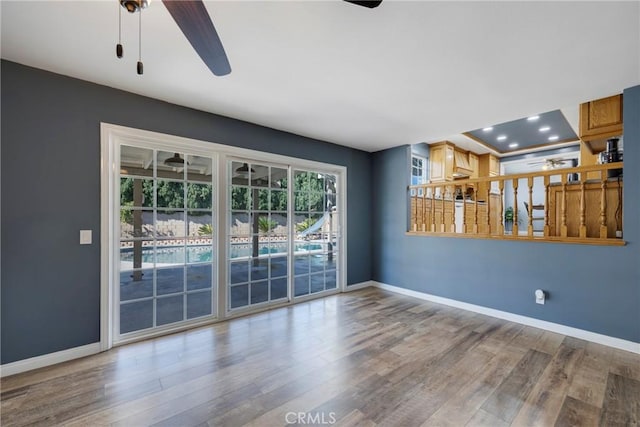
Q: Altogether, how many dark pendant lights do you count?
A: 2